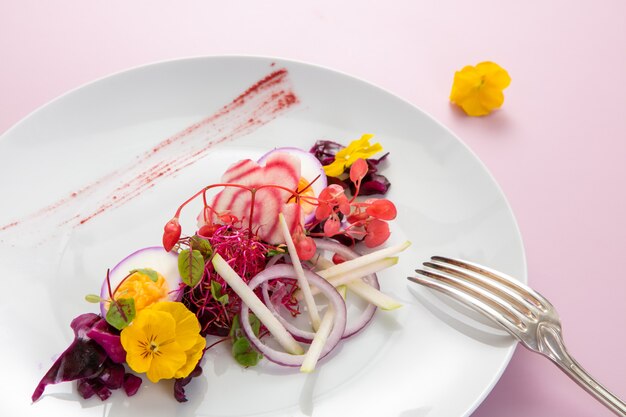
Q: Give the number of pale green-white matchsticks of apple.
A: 6